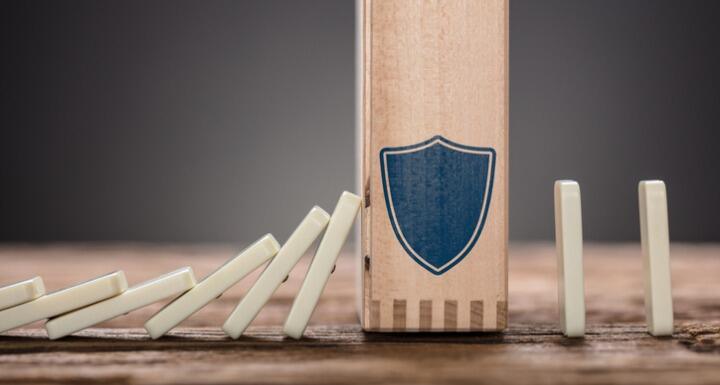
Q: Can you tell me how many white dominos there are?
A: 8